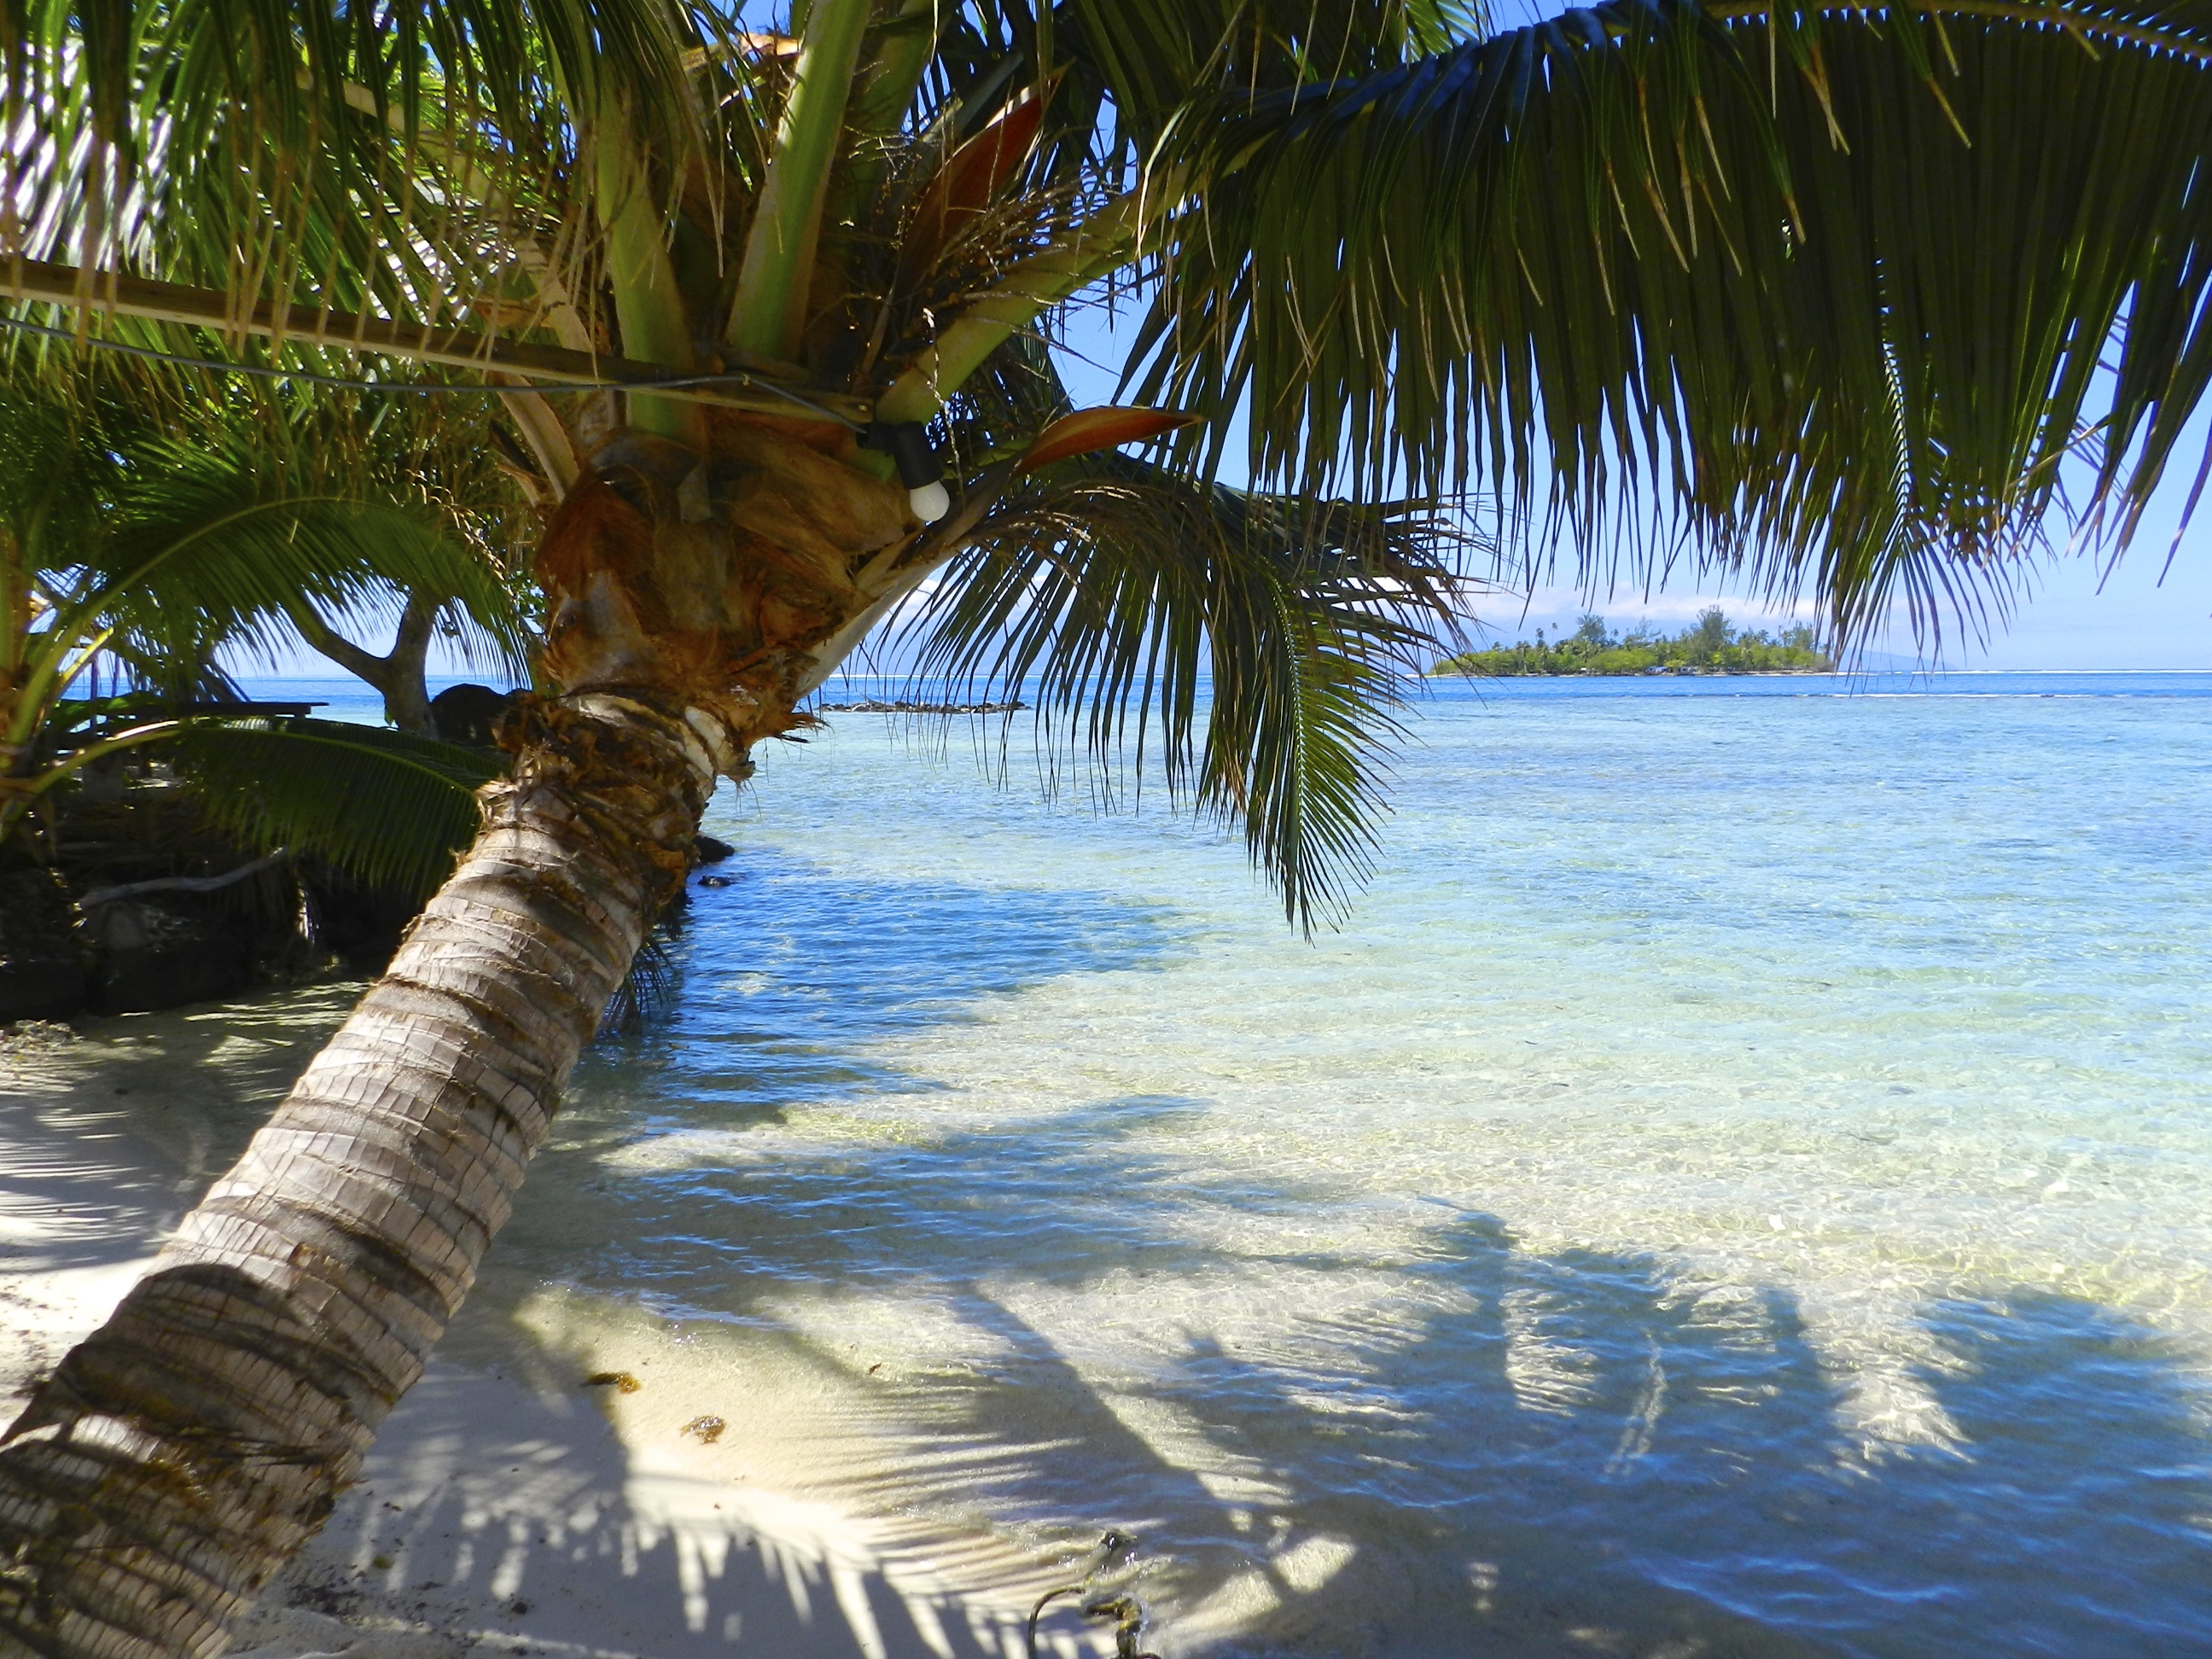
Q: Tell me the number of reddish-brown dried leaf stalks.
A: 2